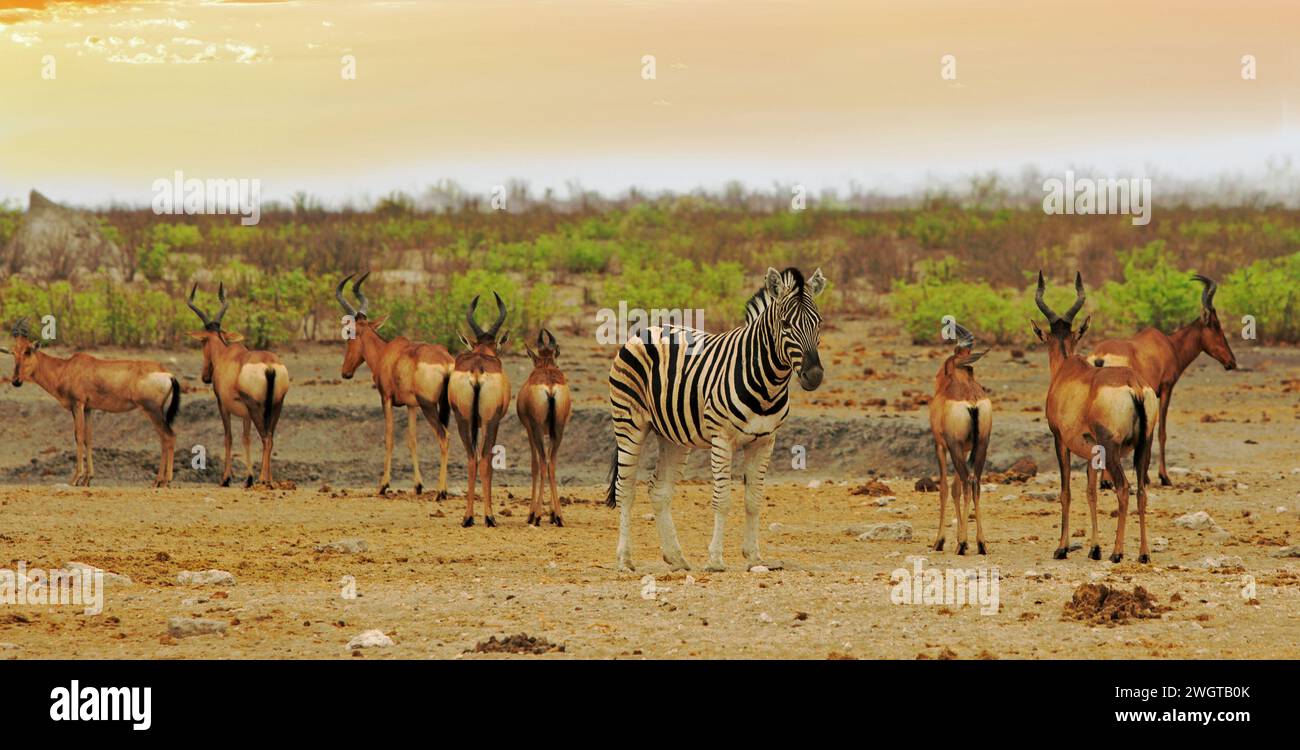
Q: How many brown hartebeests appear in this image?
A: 8